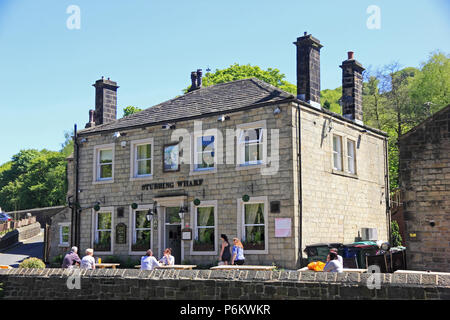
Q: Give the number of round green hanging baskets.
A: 4